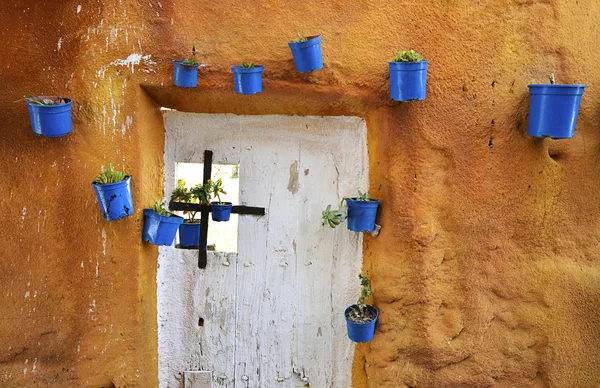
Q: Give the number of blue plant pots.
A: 12